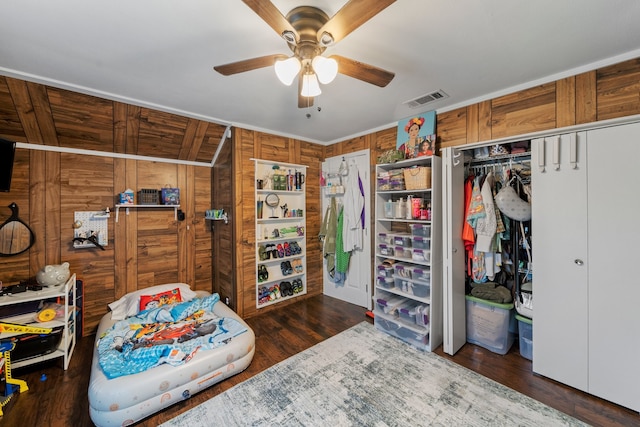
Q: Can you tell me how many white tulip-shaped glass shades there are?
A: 3